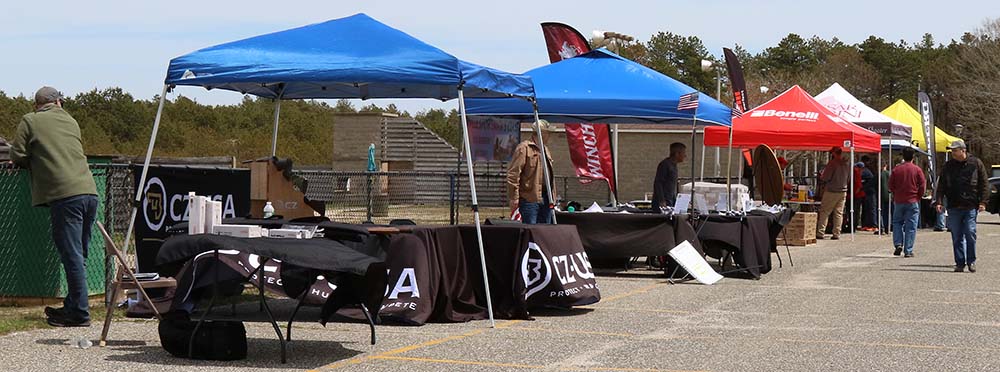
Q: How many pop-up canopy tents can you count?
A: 5